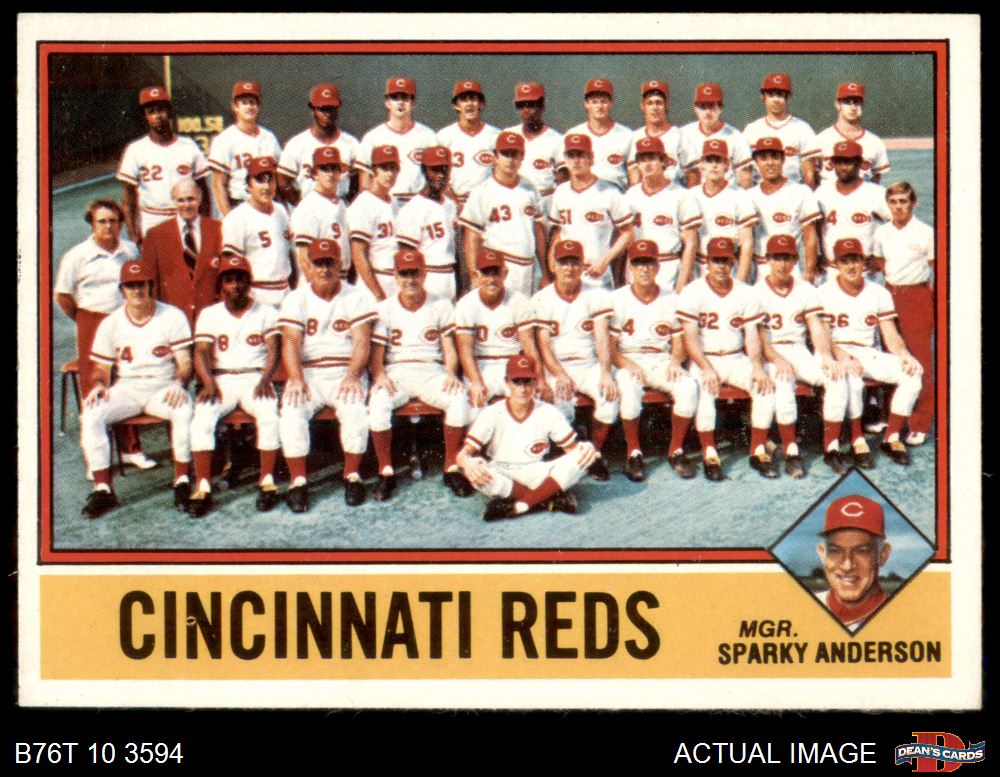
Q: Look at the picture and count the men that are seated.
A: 11